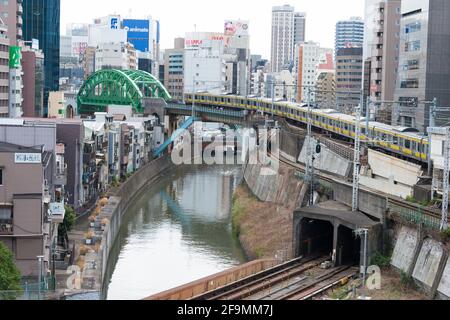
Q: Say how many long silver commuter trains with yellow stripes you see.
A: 1